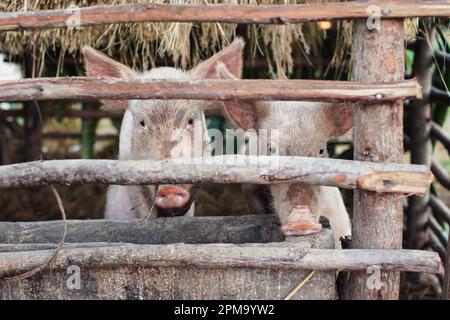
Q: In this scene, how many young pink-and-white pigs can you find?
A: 2